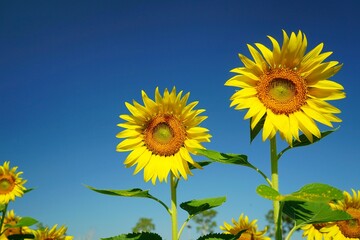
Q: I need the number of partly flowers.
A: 6